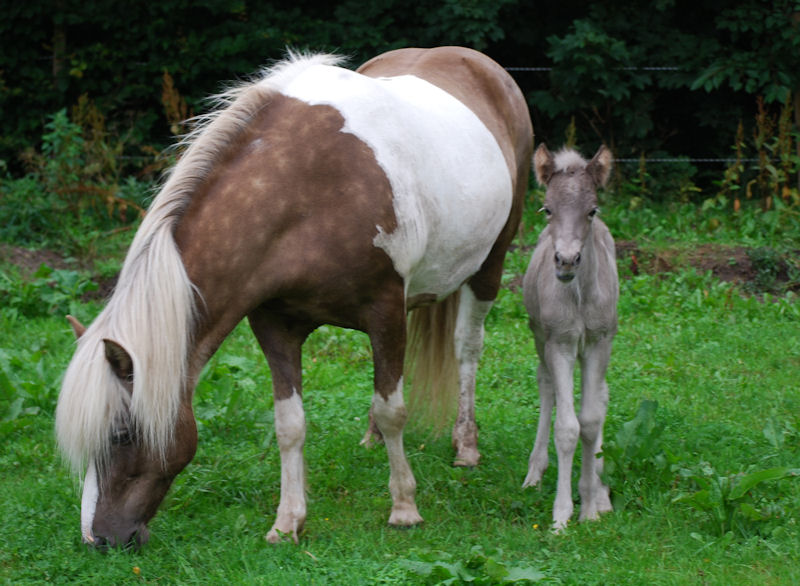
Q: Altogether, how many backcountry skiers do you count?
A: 0